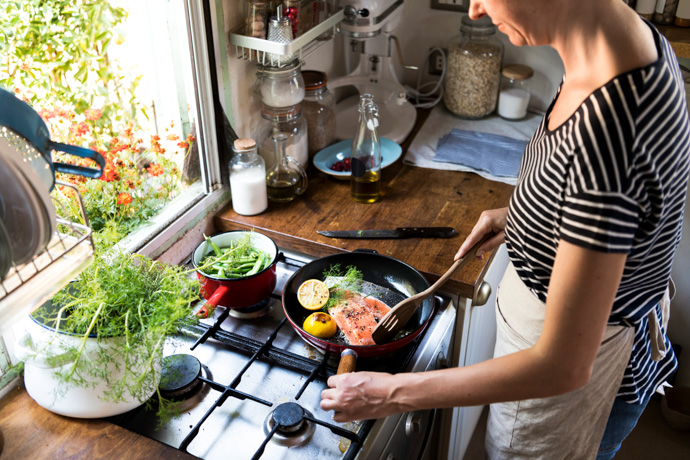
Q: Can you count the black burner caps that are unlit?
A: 2